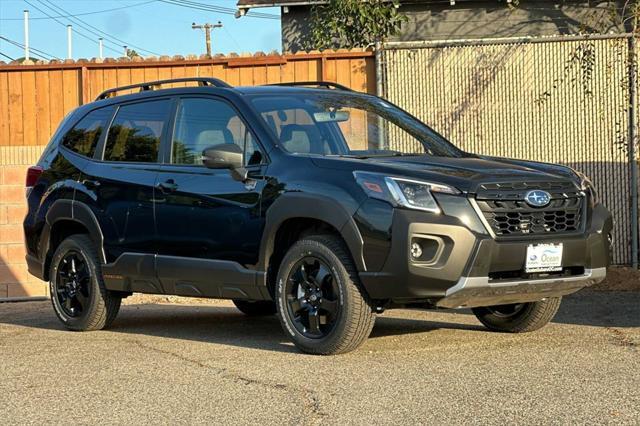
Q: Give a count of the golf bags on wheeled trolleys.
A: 0